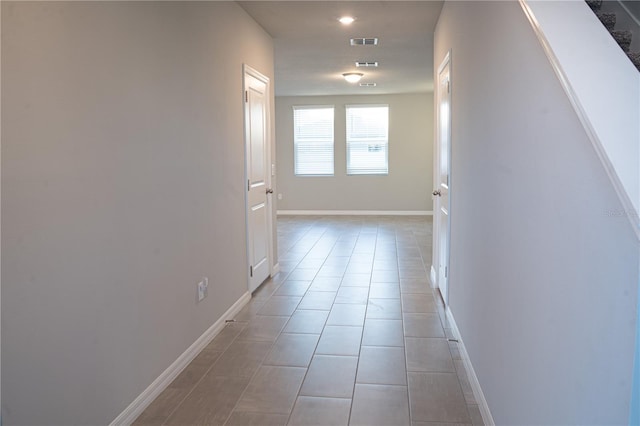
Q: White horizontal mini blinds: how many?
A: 2